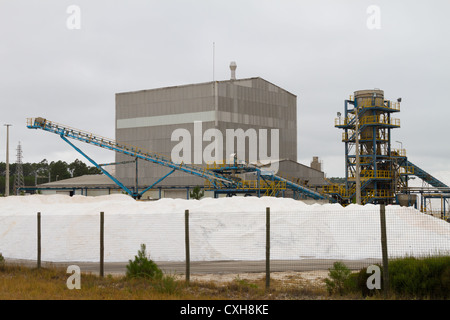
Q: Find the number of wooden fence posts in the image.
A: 5